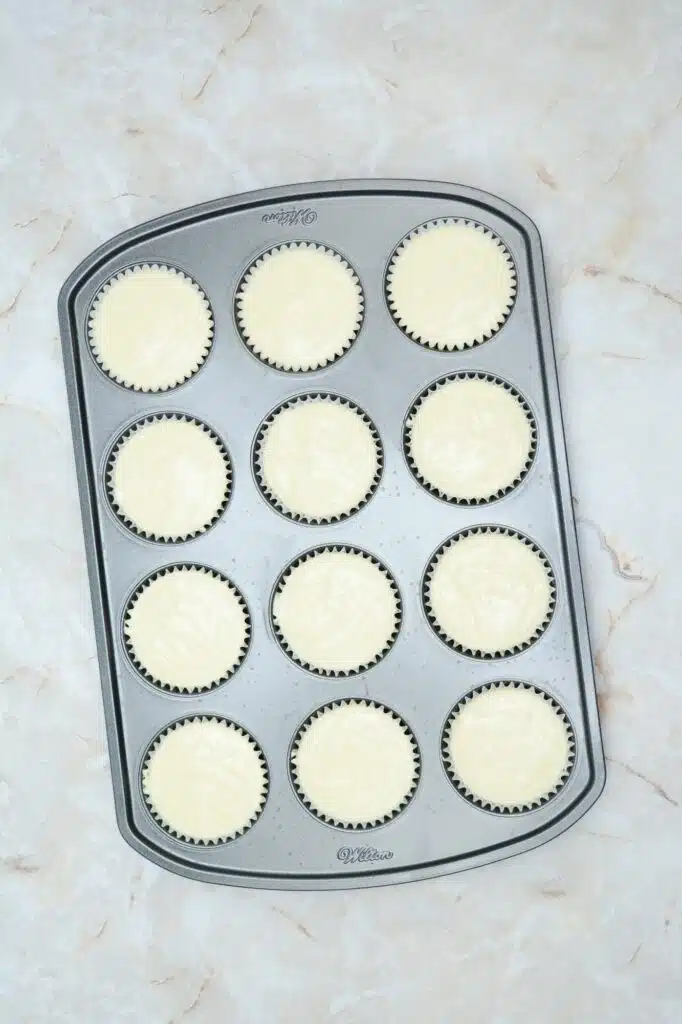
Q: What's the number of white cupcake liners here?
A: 12